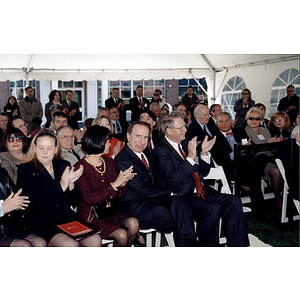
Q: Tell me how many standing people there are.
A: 11